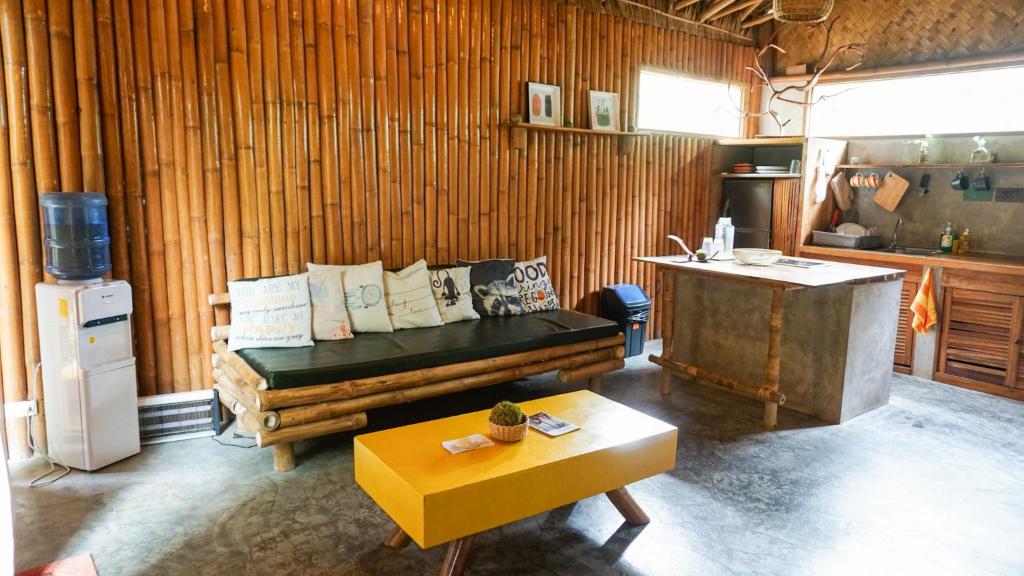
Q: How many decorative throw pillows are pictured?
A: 7